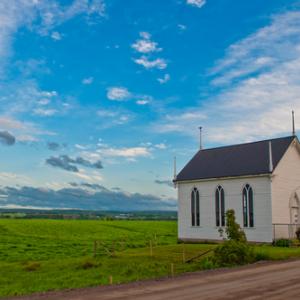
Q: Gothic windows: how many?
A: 3